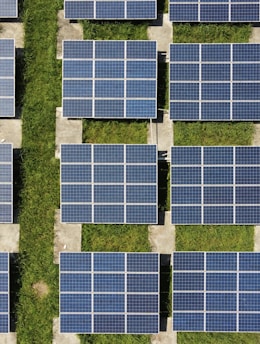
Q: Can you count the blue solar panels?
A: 12